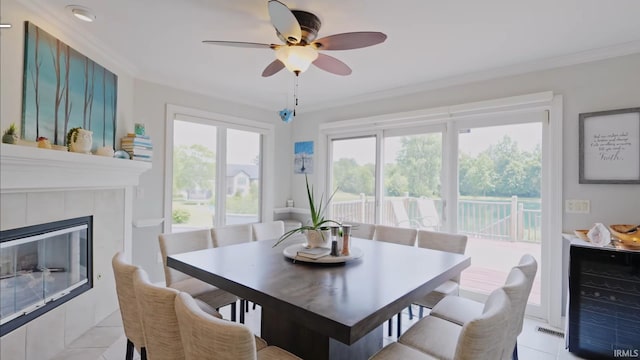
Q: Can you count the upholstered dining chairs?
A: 12